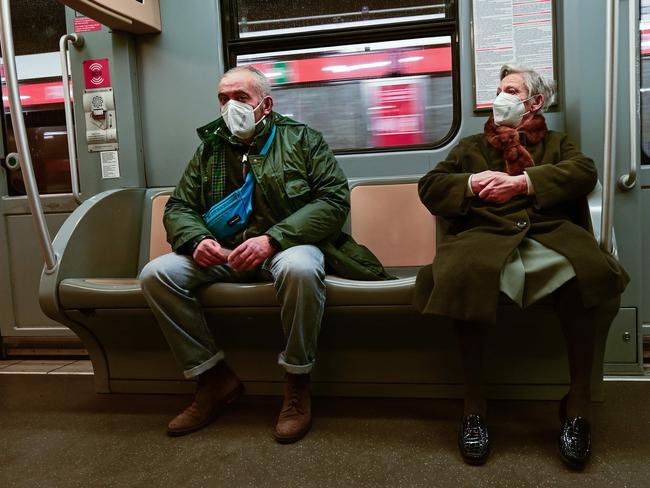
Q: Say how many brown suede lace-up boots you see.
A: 2